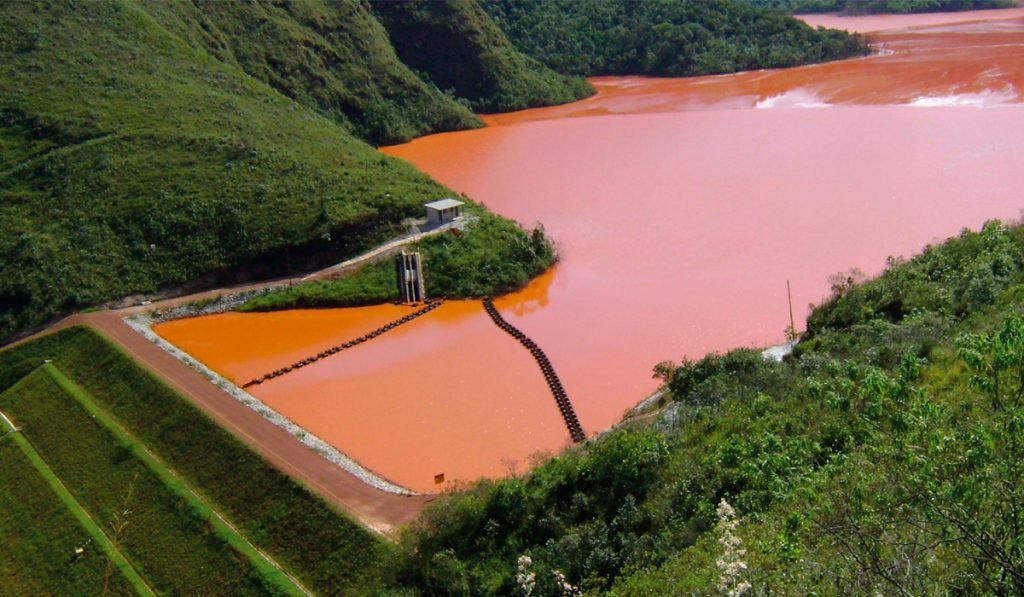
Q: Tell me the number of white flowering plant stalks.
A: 3